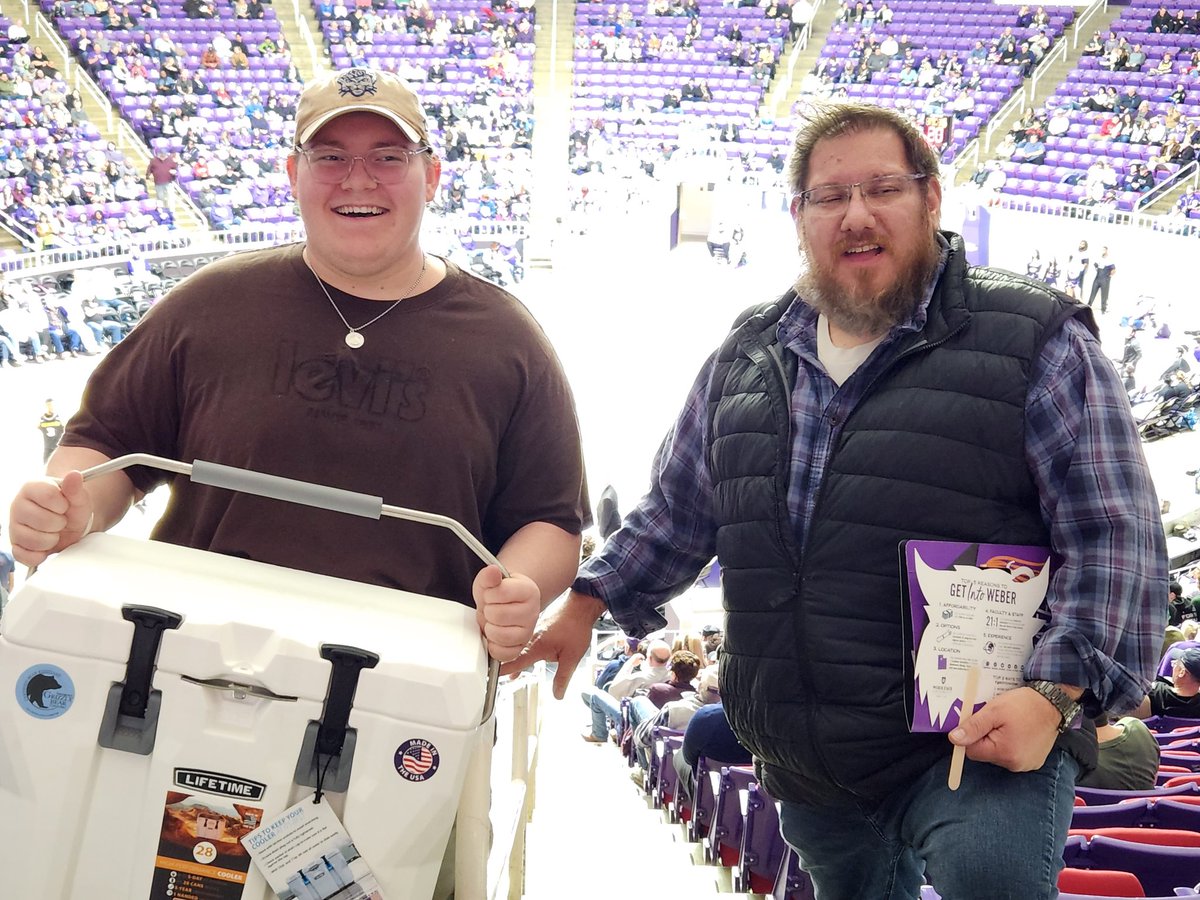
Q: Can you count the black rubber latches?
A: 2